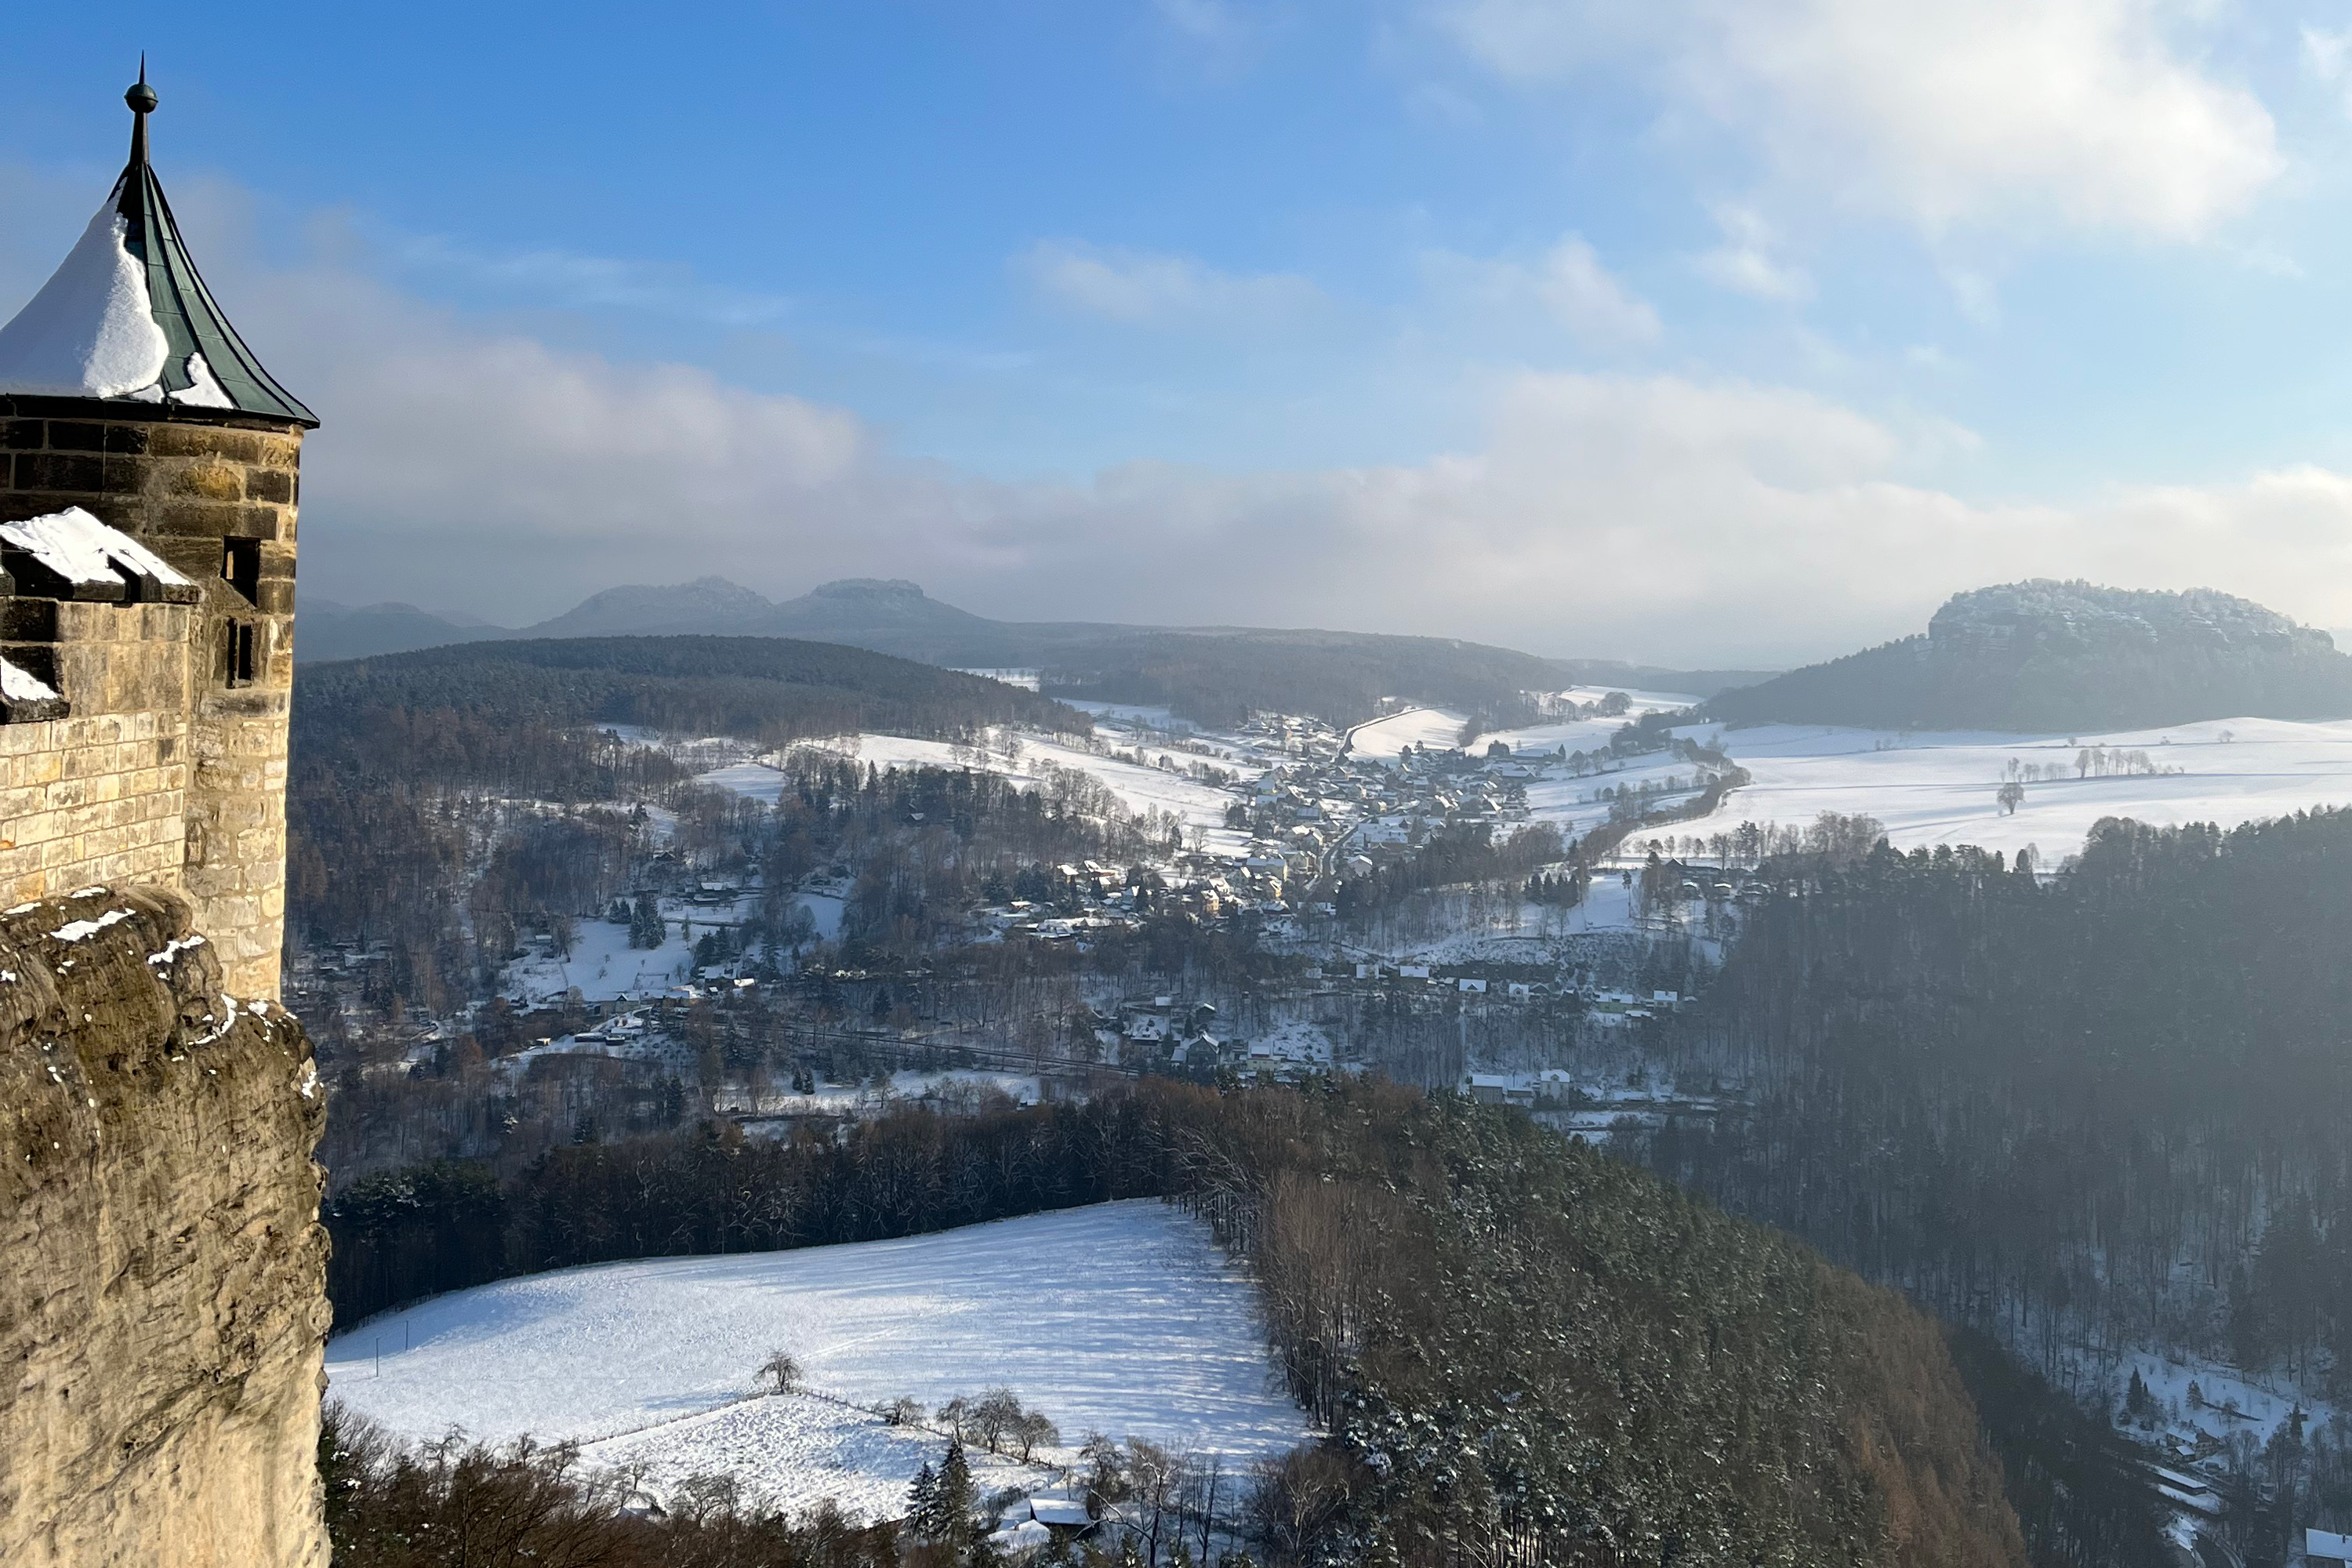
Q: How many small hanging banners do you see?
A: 0